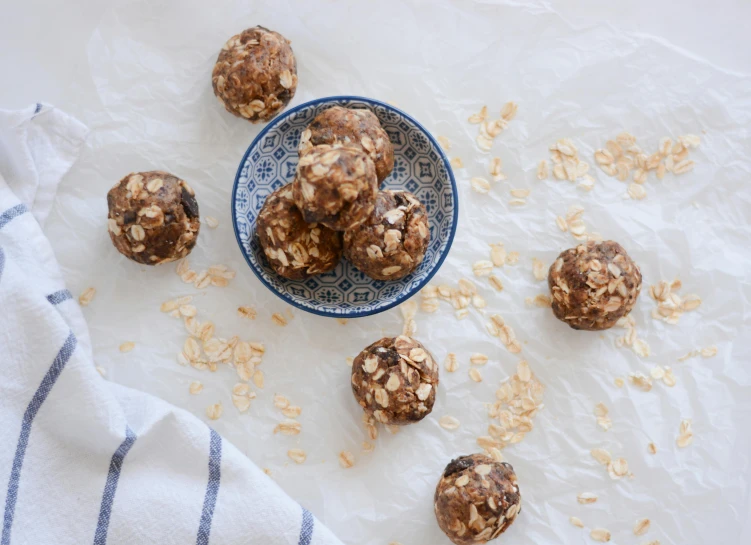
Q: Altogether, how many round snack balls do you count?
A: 9